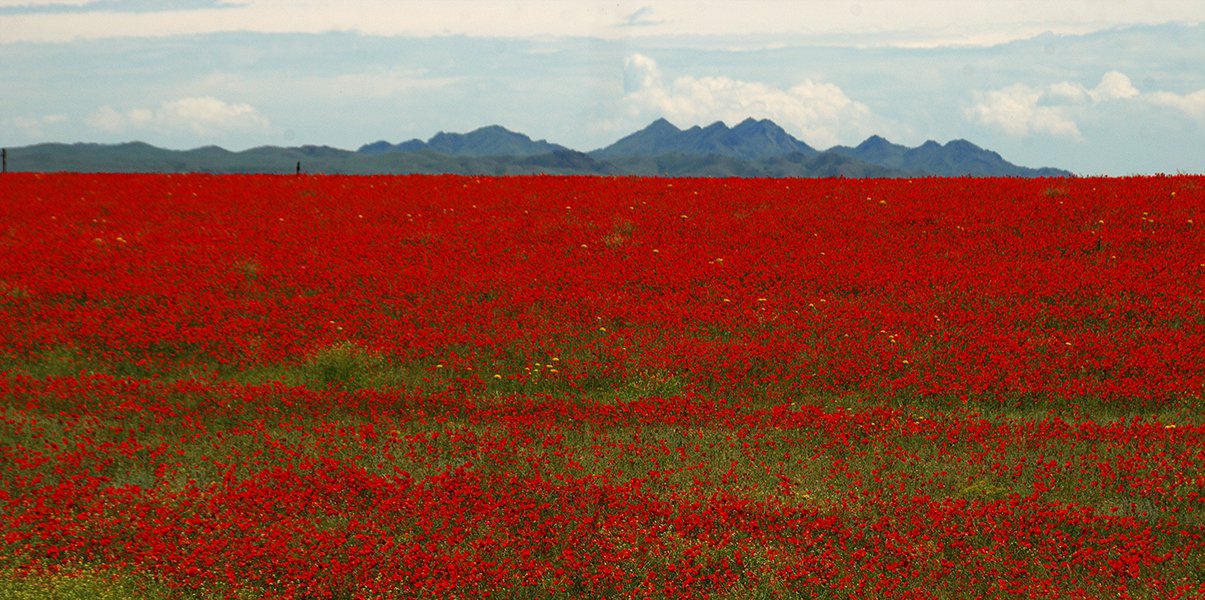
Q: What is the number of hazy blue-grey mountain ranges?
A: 1